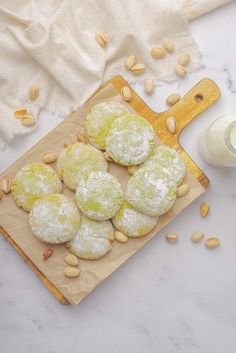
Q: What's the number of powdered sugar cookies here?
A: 10